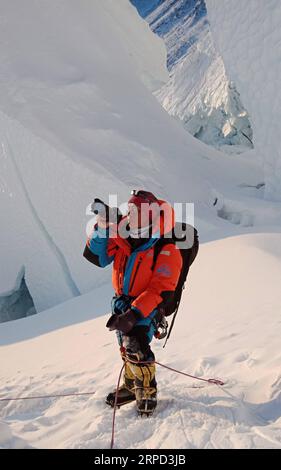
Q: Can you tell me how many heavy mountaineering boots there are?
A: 2